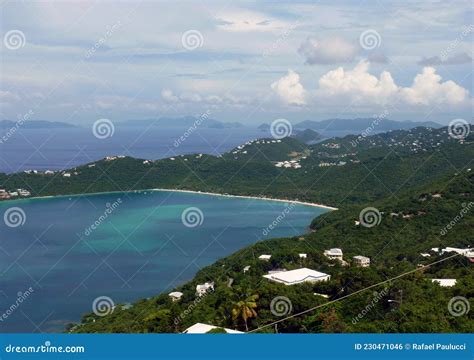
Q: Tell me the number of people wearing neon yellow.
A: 0